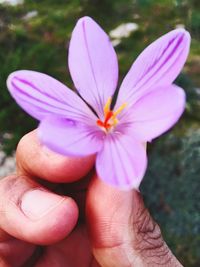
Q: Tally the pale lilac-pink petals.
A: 6